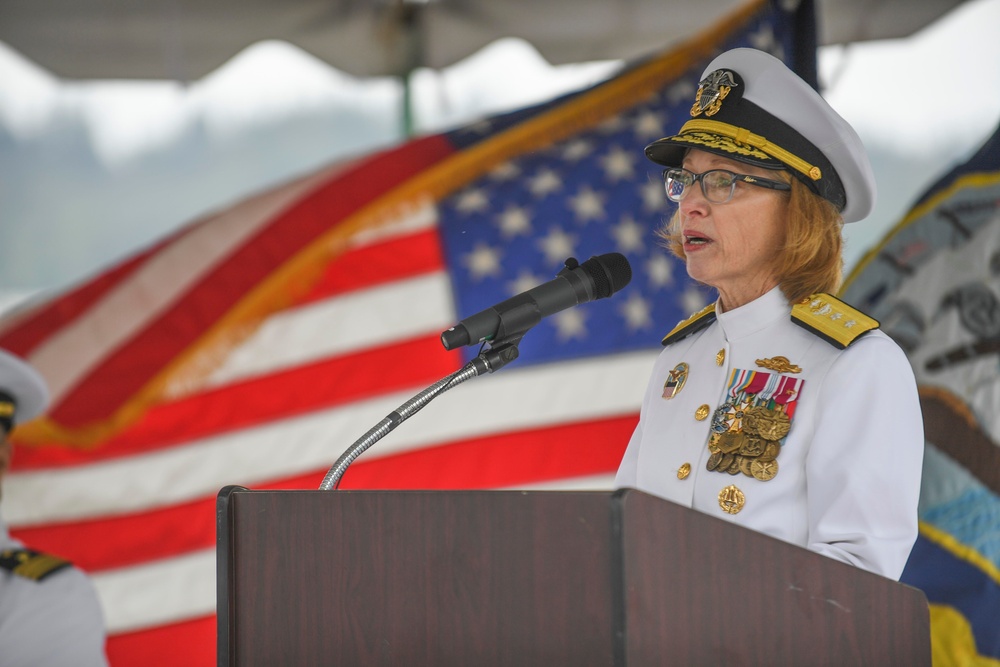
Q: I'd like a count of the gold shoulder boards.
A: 2